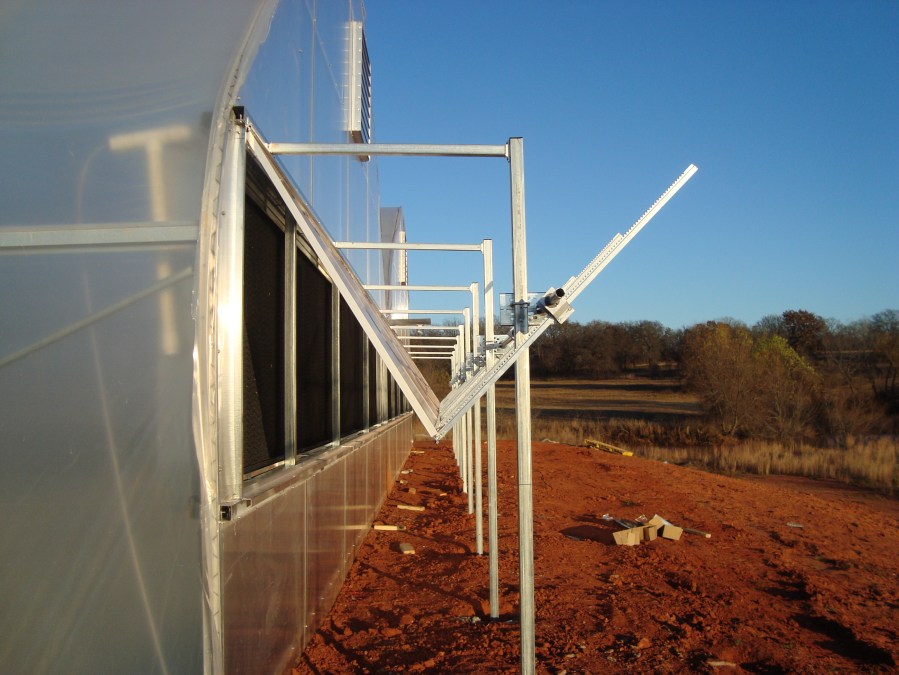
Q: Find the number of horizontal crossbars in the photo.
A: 9